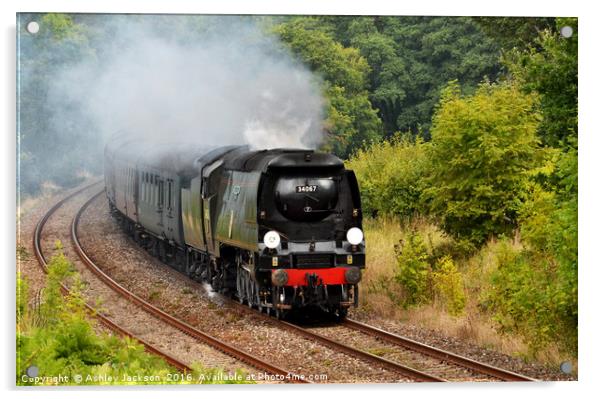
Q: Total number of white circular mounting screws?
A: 4